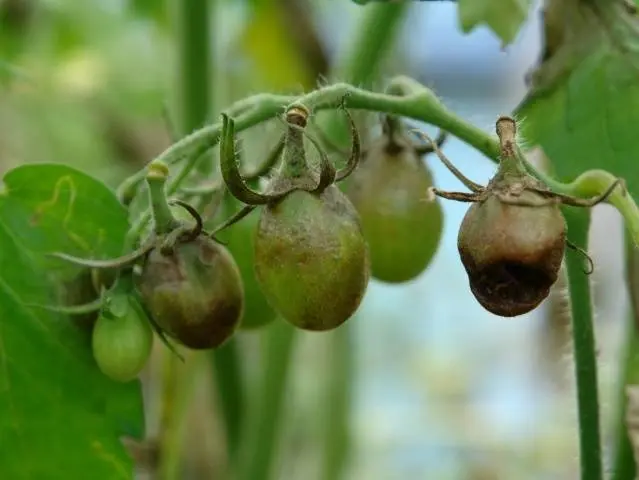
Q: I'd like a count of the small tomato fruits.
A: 6